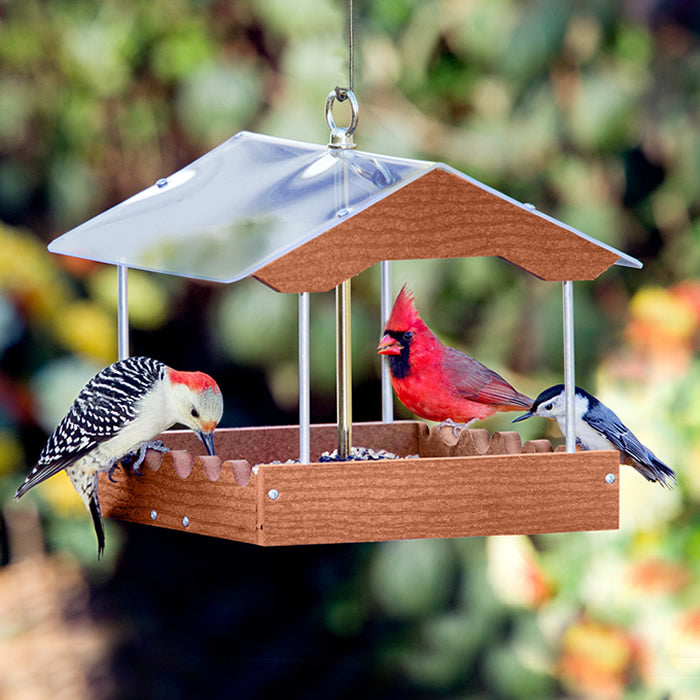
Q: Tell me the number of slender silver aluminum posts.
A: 4